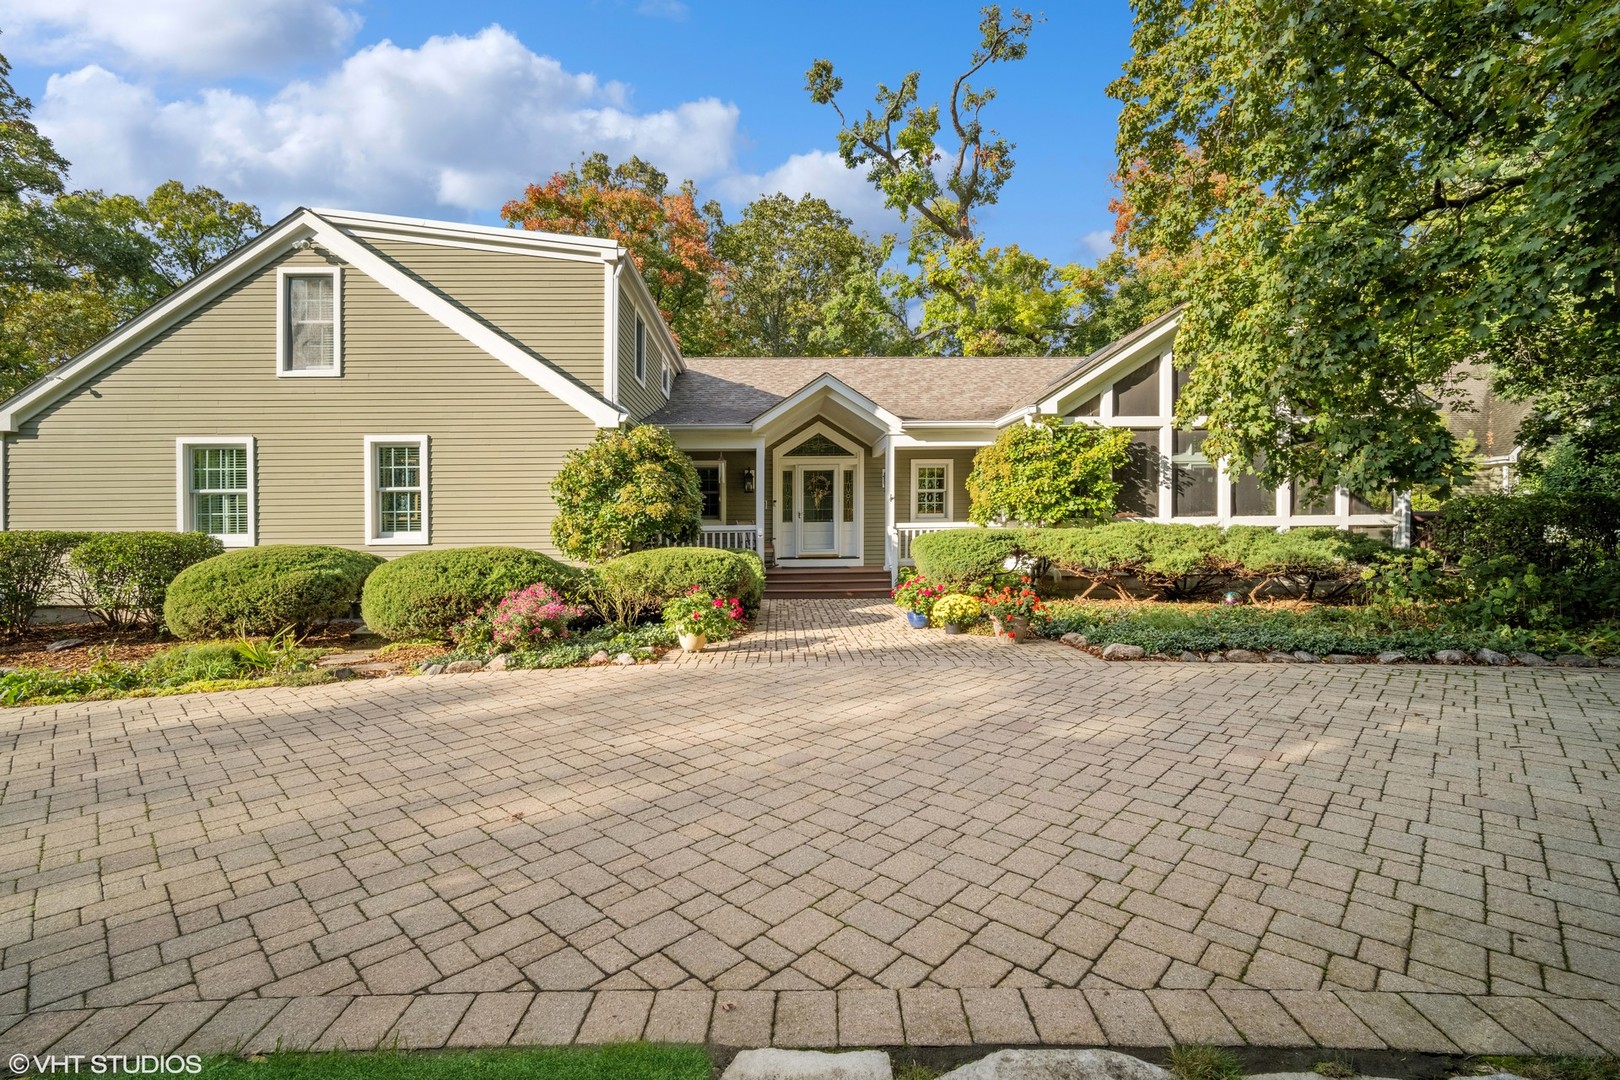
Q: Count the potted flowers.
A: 4